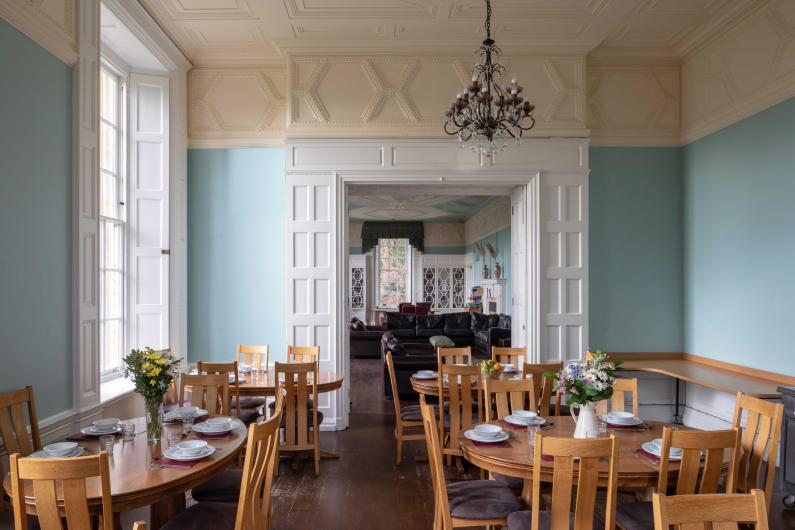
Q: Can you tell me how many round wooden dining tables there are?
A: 4